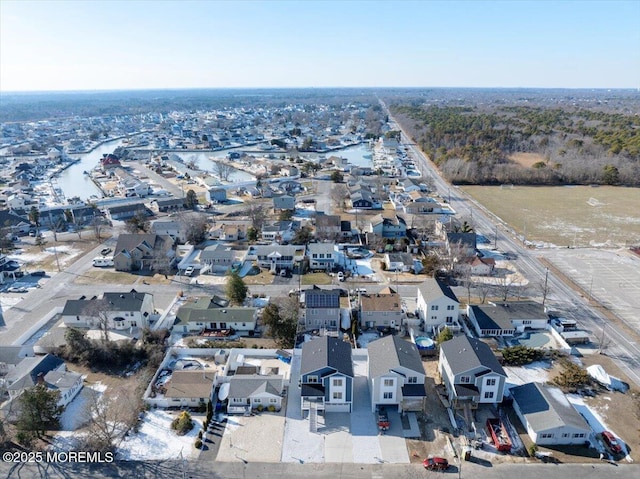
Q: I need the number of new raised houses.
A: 3